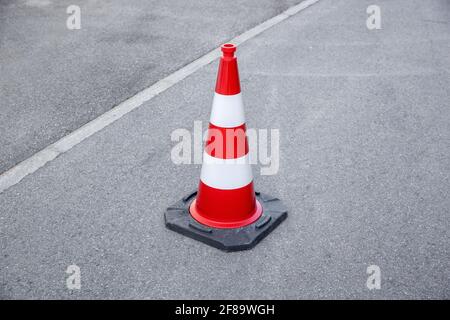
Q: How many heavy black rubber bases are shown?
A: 1